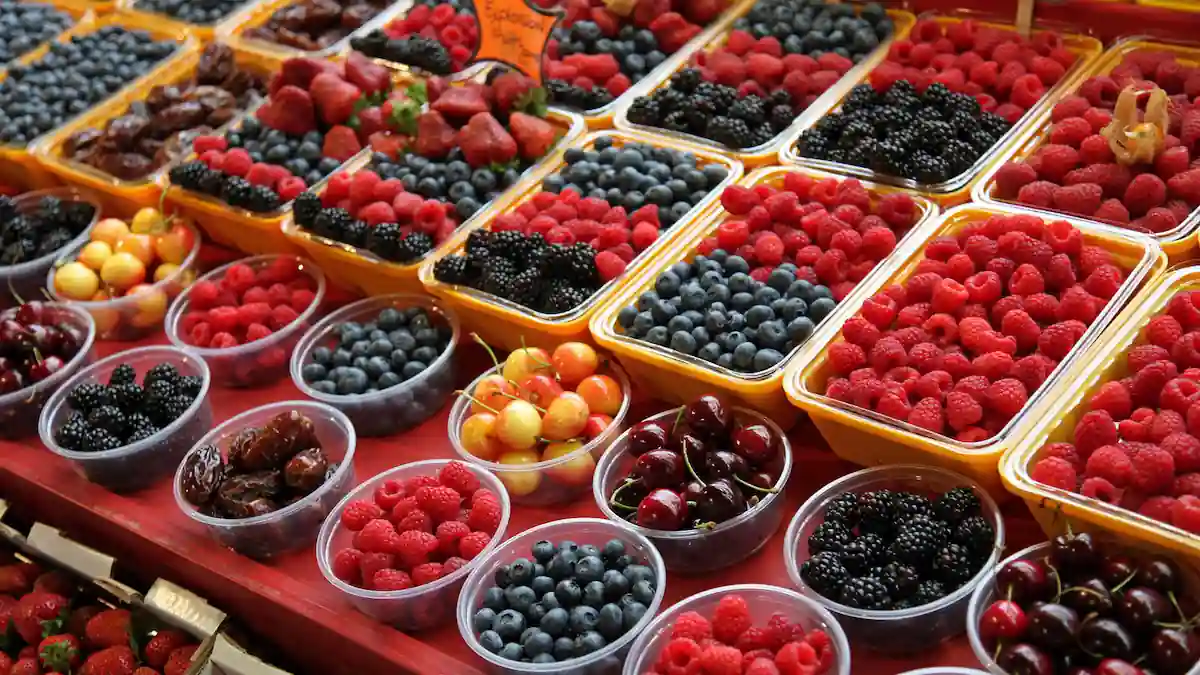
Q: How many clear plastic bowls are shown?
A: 15